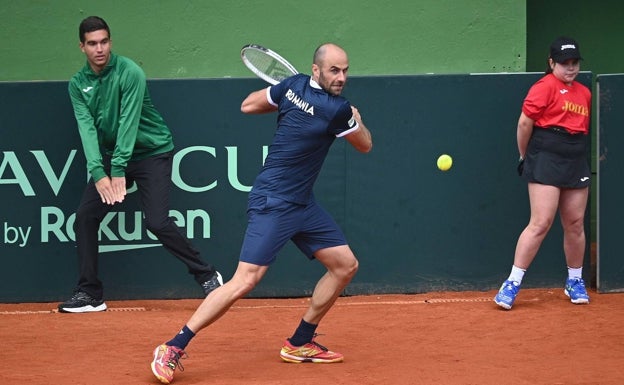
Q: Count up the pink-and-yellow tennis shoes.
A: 2